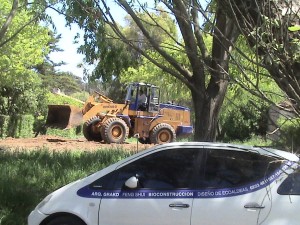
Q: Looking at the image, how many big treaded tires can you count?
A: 3